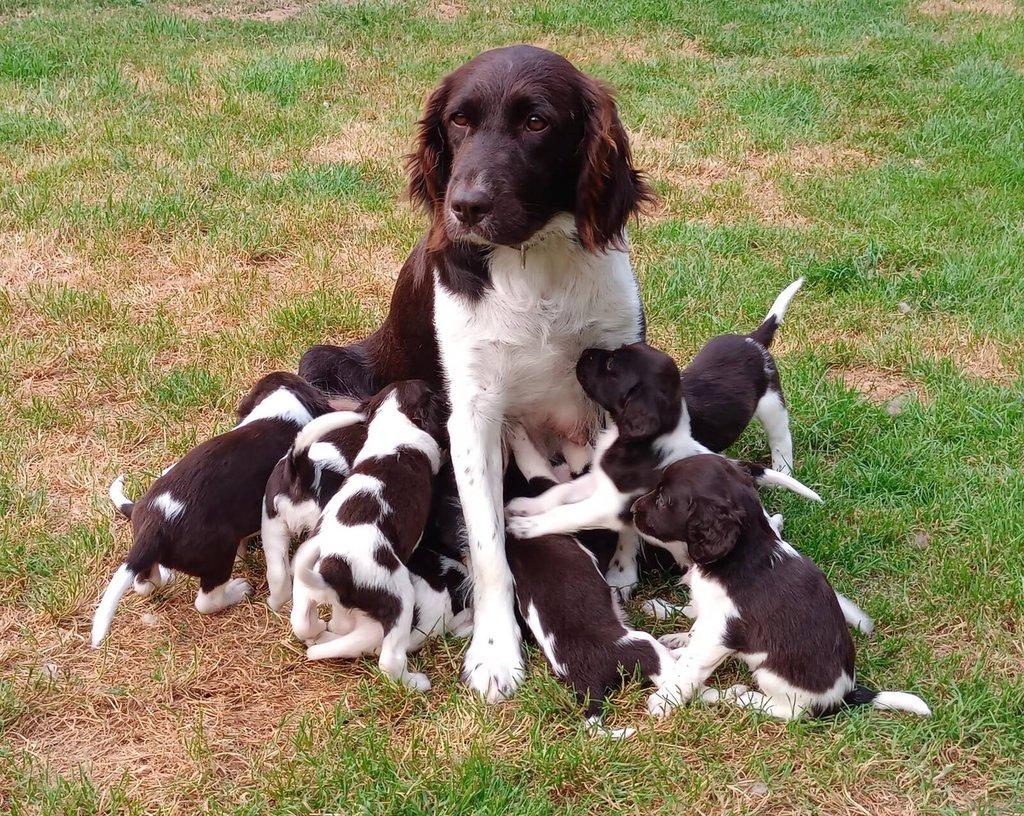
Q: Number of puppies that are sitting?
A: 1